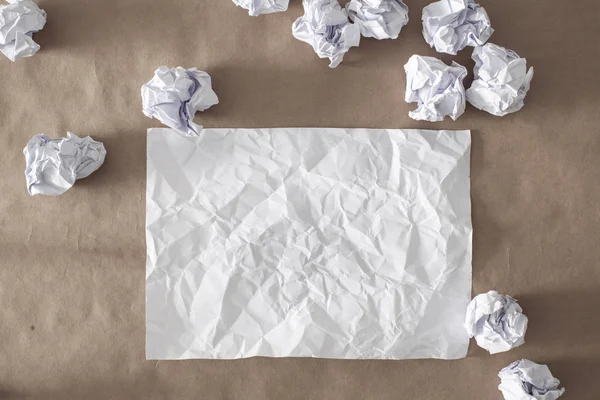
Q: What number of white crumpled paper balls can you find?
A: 11